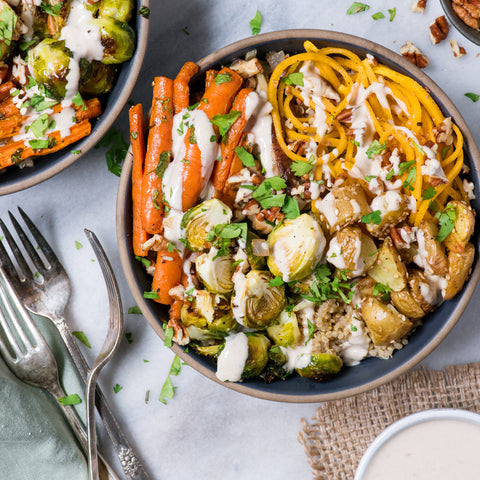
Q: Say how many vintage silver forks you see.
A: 3